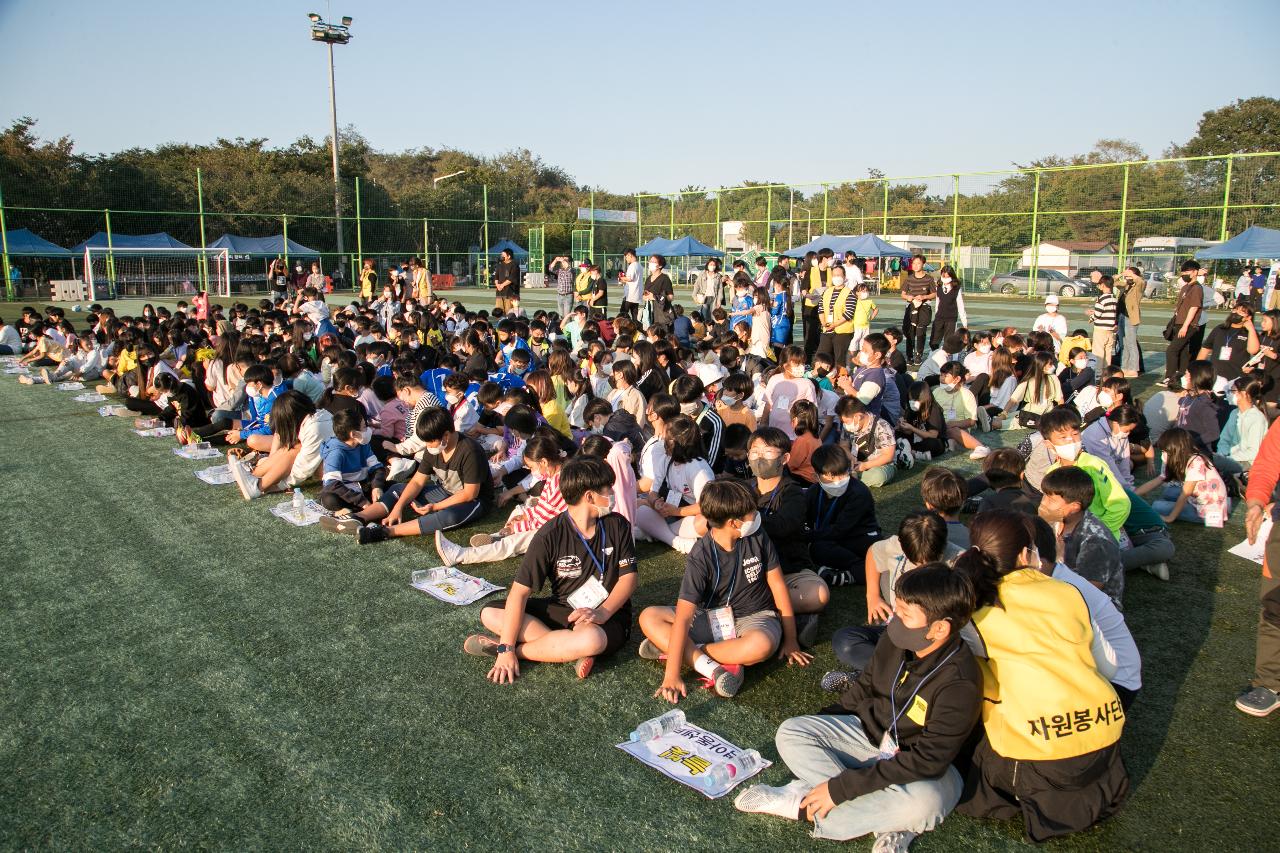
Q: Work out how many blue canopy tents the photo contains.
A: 7